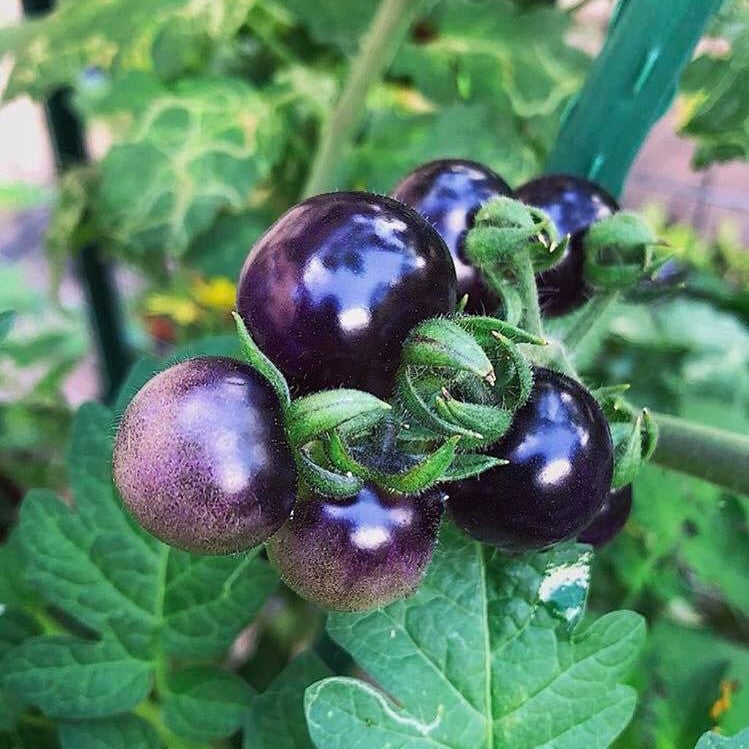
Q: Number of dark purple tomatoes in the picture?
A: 7